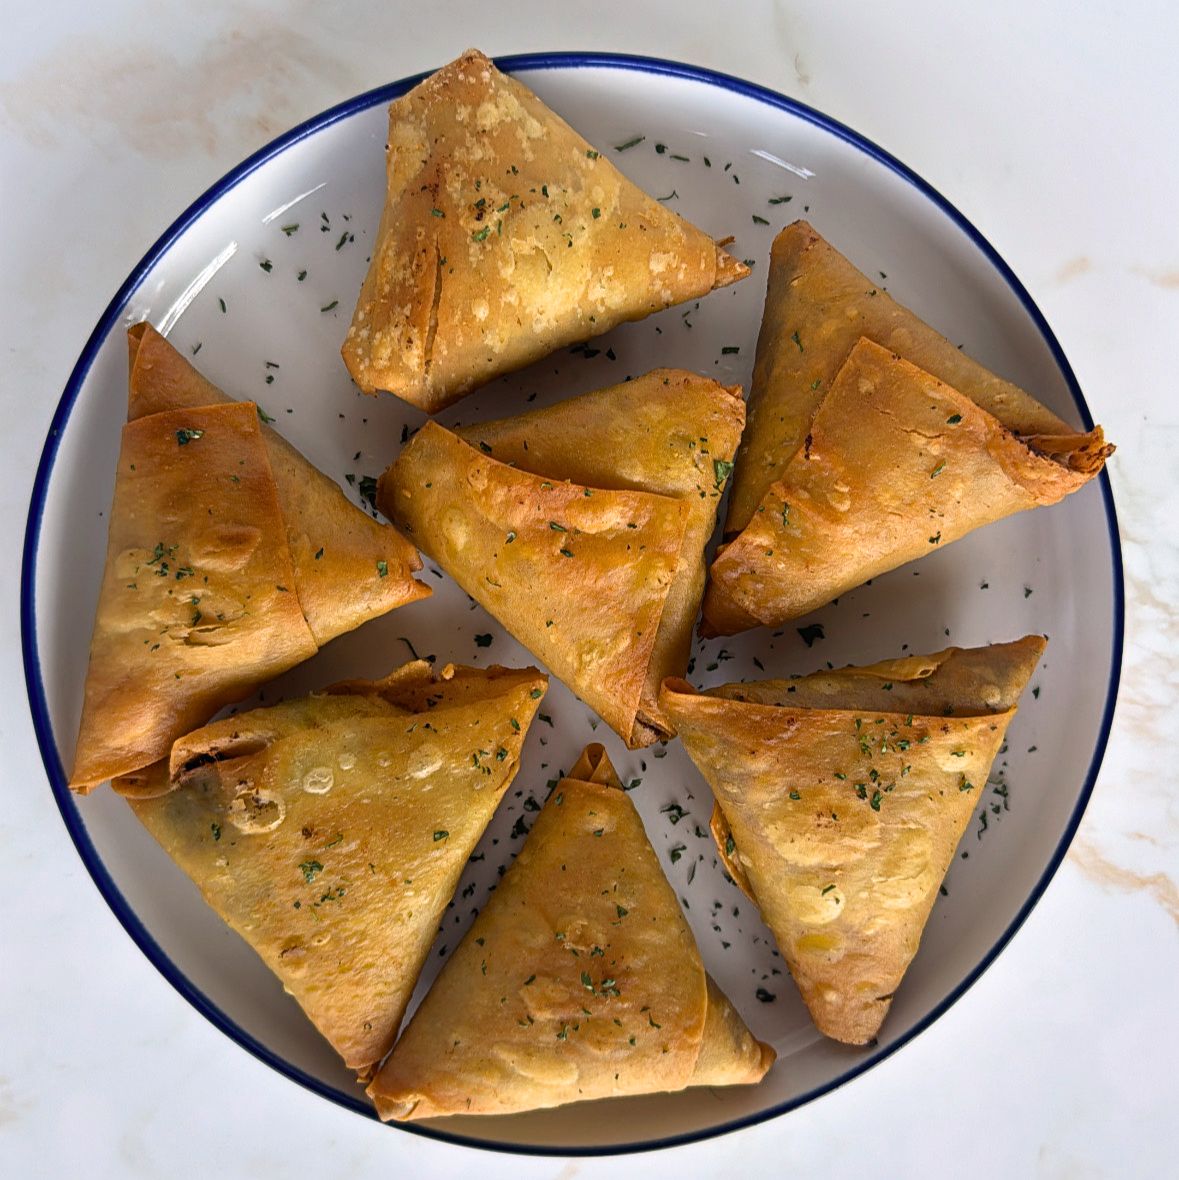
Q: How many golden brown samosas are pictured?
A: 7